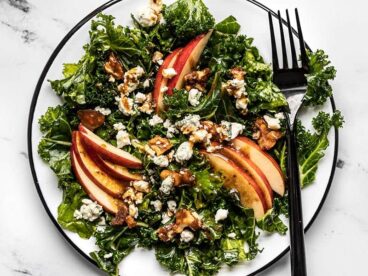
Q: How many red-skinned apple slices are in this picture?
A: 9